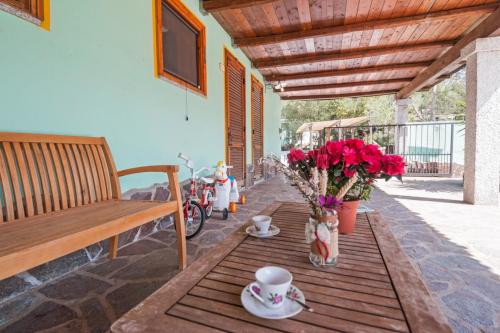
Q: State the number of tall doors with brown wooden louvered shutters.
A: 2